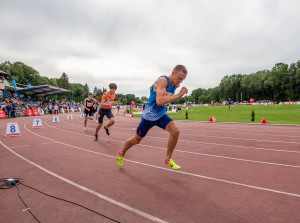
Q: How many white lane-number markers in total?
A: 5